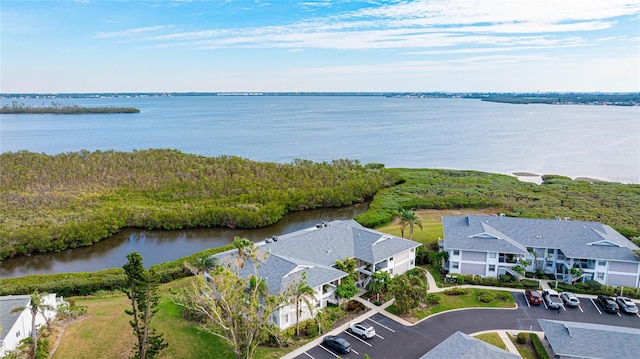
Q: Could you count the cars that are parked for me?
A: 7